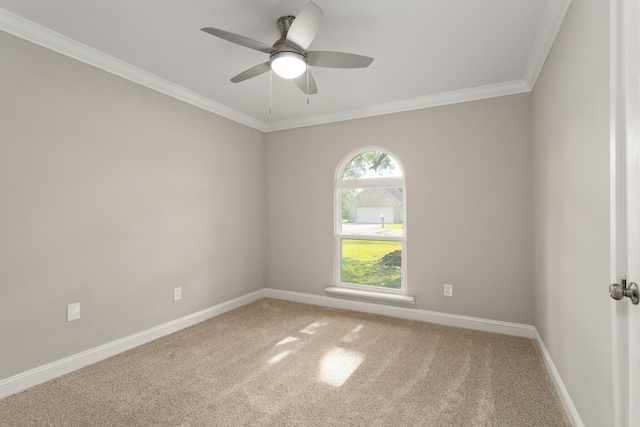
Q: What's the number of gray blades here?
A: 5